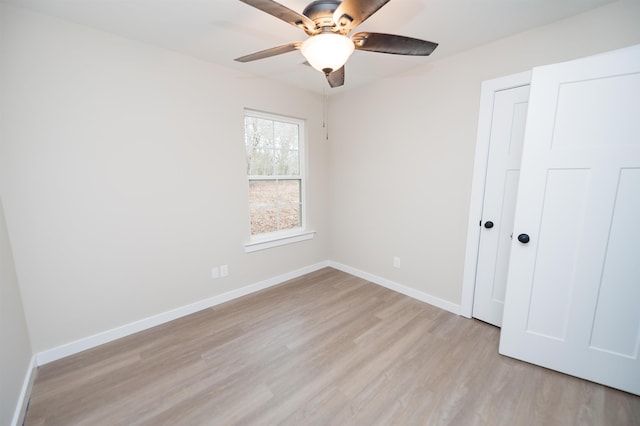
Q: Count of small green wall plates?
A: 0